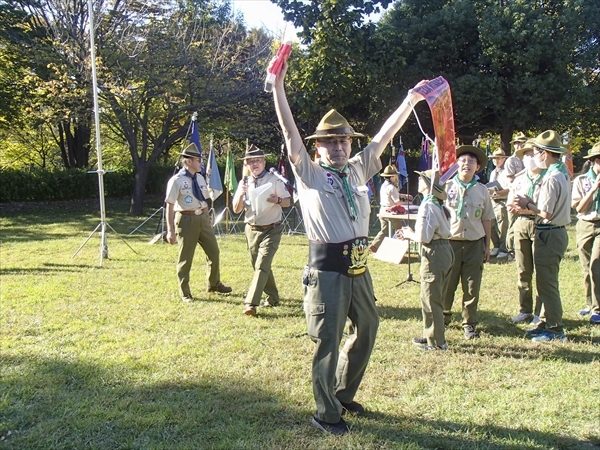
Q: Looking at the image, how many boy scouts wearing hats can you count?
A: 11